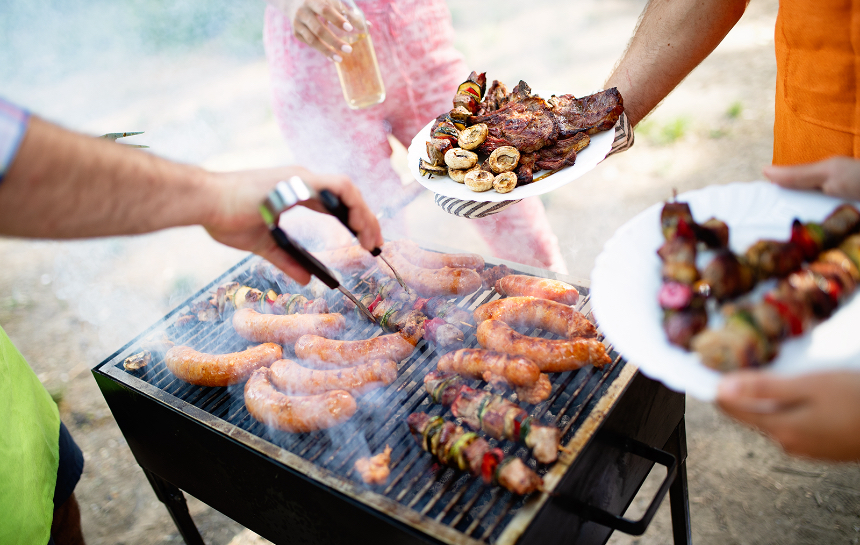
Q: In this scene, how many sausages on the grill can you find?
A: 12